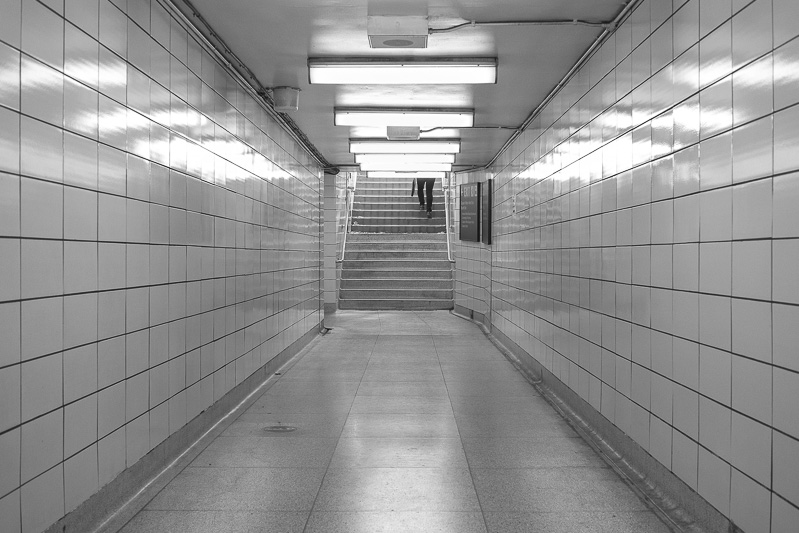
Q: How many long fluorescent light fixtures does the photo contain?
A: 6